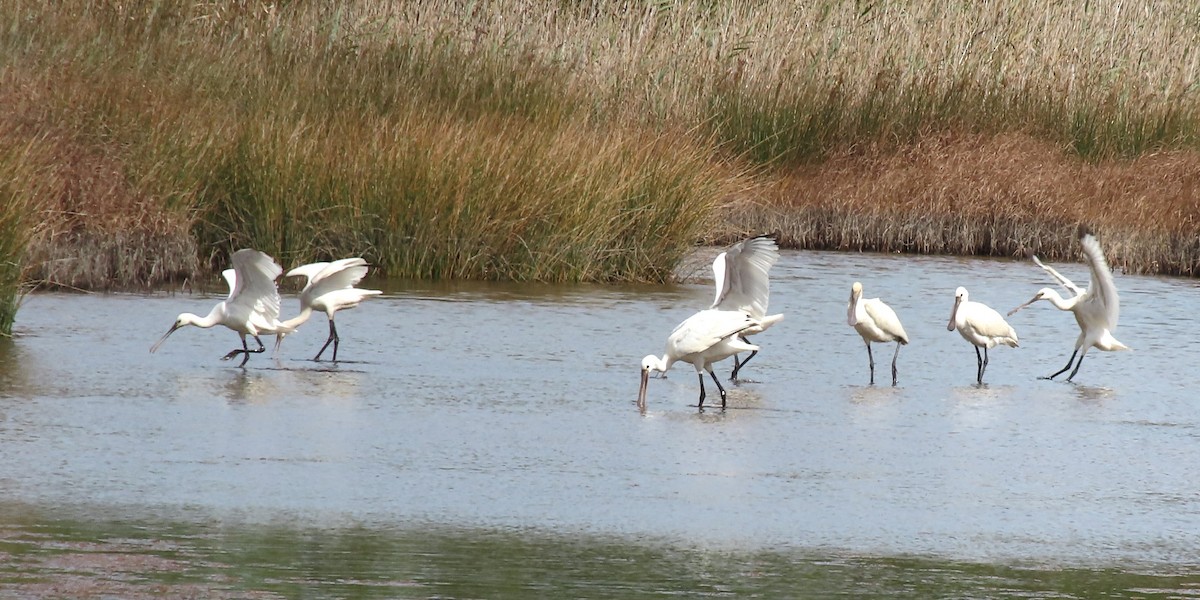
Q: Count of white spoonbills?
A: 7